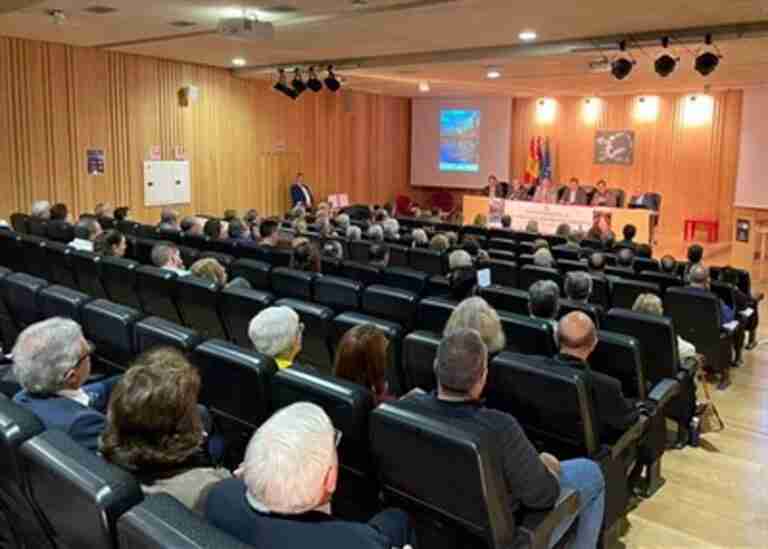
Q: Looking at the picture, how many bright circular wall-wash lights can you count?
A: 4